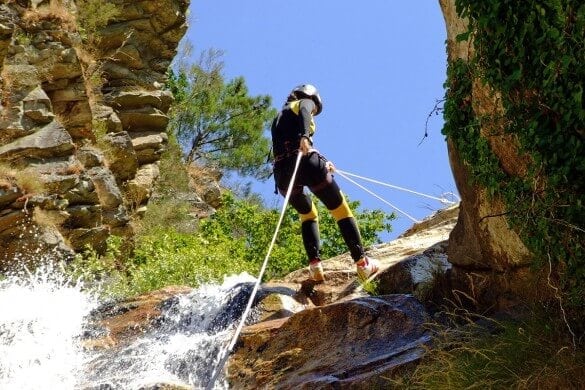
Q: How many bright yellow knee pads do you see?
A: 2